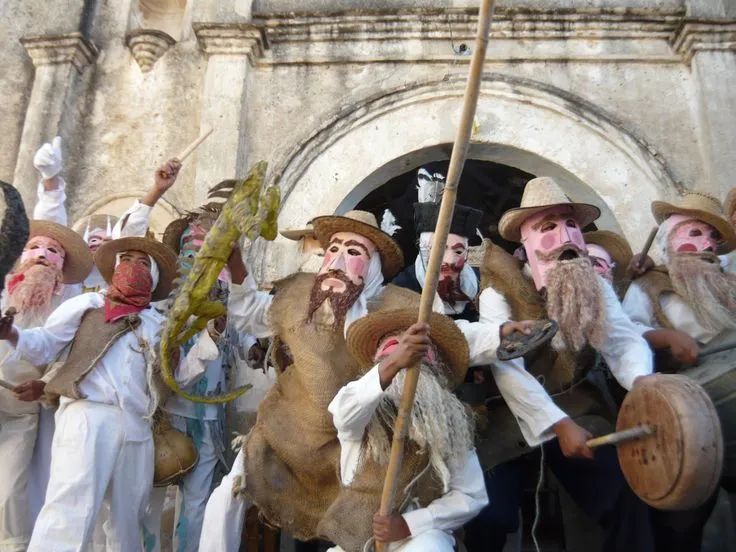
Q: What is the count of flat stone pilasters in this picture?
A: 3